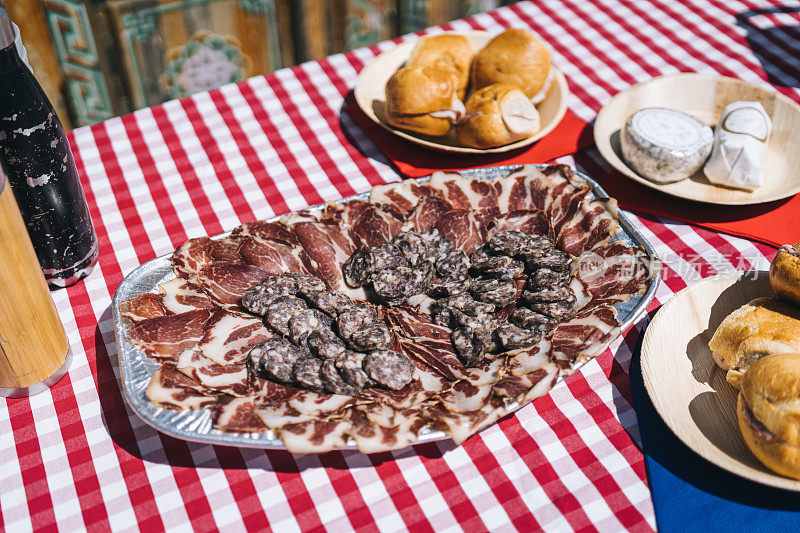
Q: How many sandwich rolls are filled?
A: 7